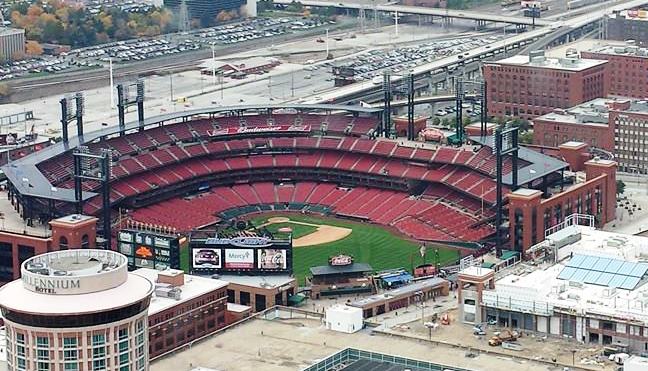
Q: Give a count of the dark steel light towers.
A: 6